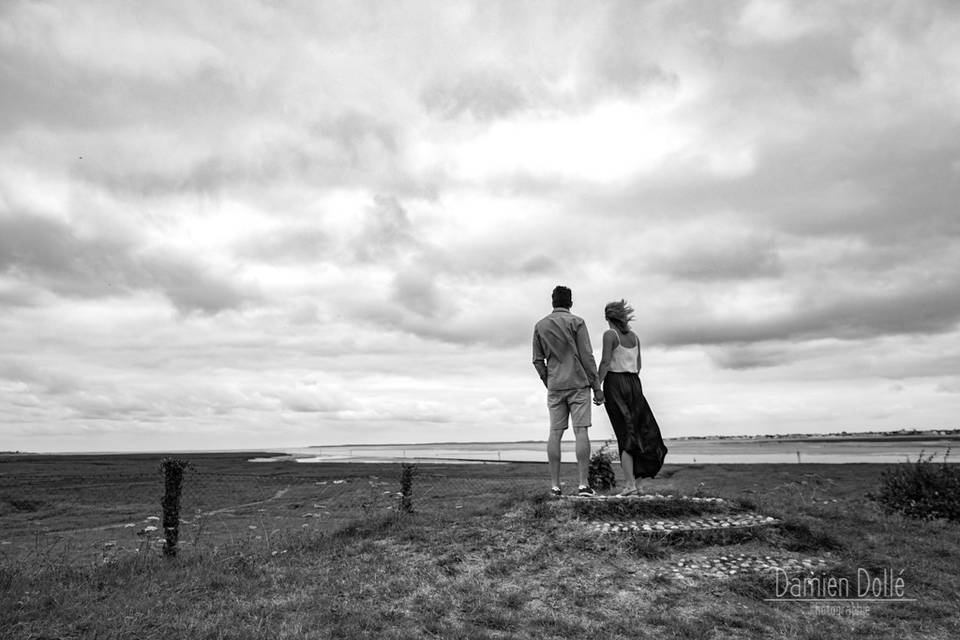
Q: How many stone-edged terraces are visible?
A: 3